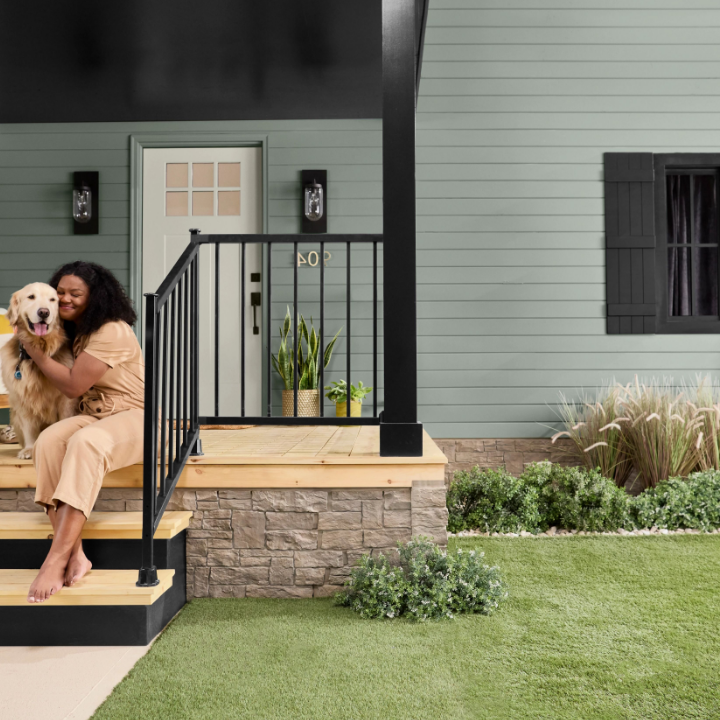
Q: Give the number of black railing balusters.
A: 13